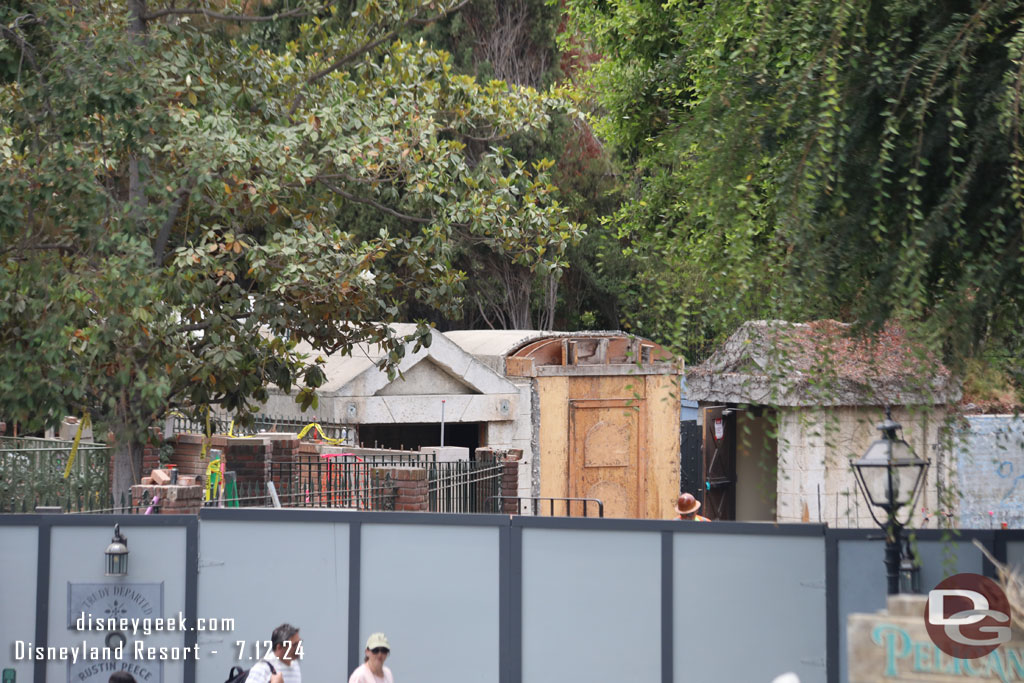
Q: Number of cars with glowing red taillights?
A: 0